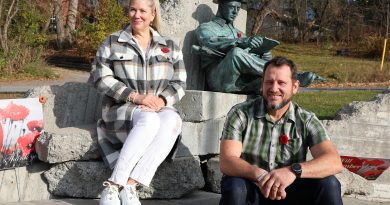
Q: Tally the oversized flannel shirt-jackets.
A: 1